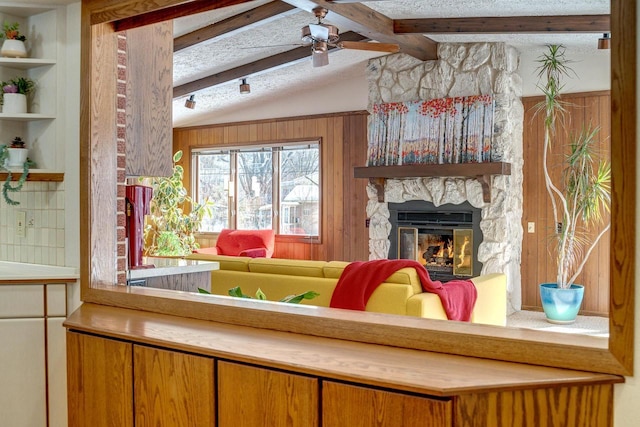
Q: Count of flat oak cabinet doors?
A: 4